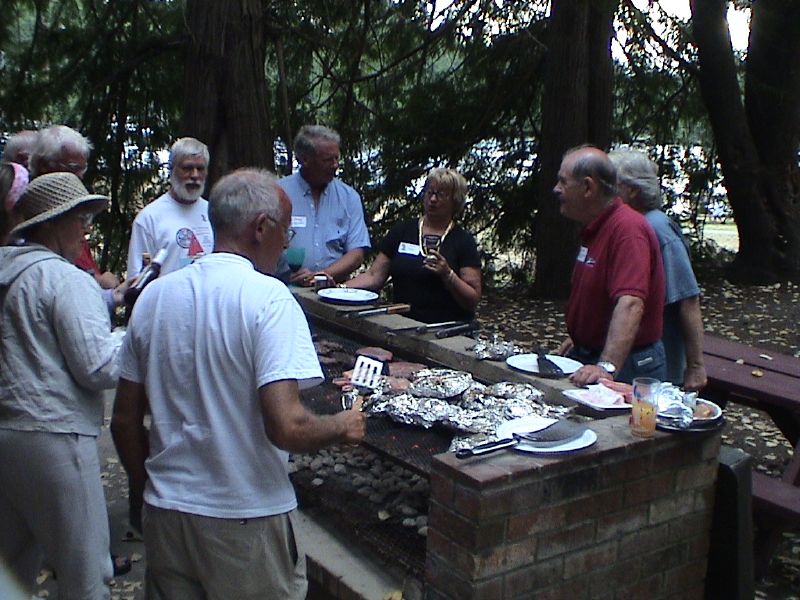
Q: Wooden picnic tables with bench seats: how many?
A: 1